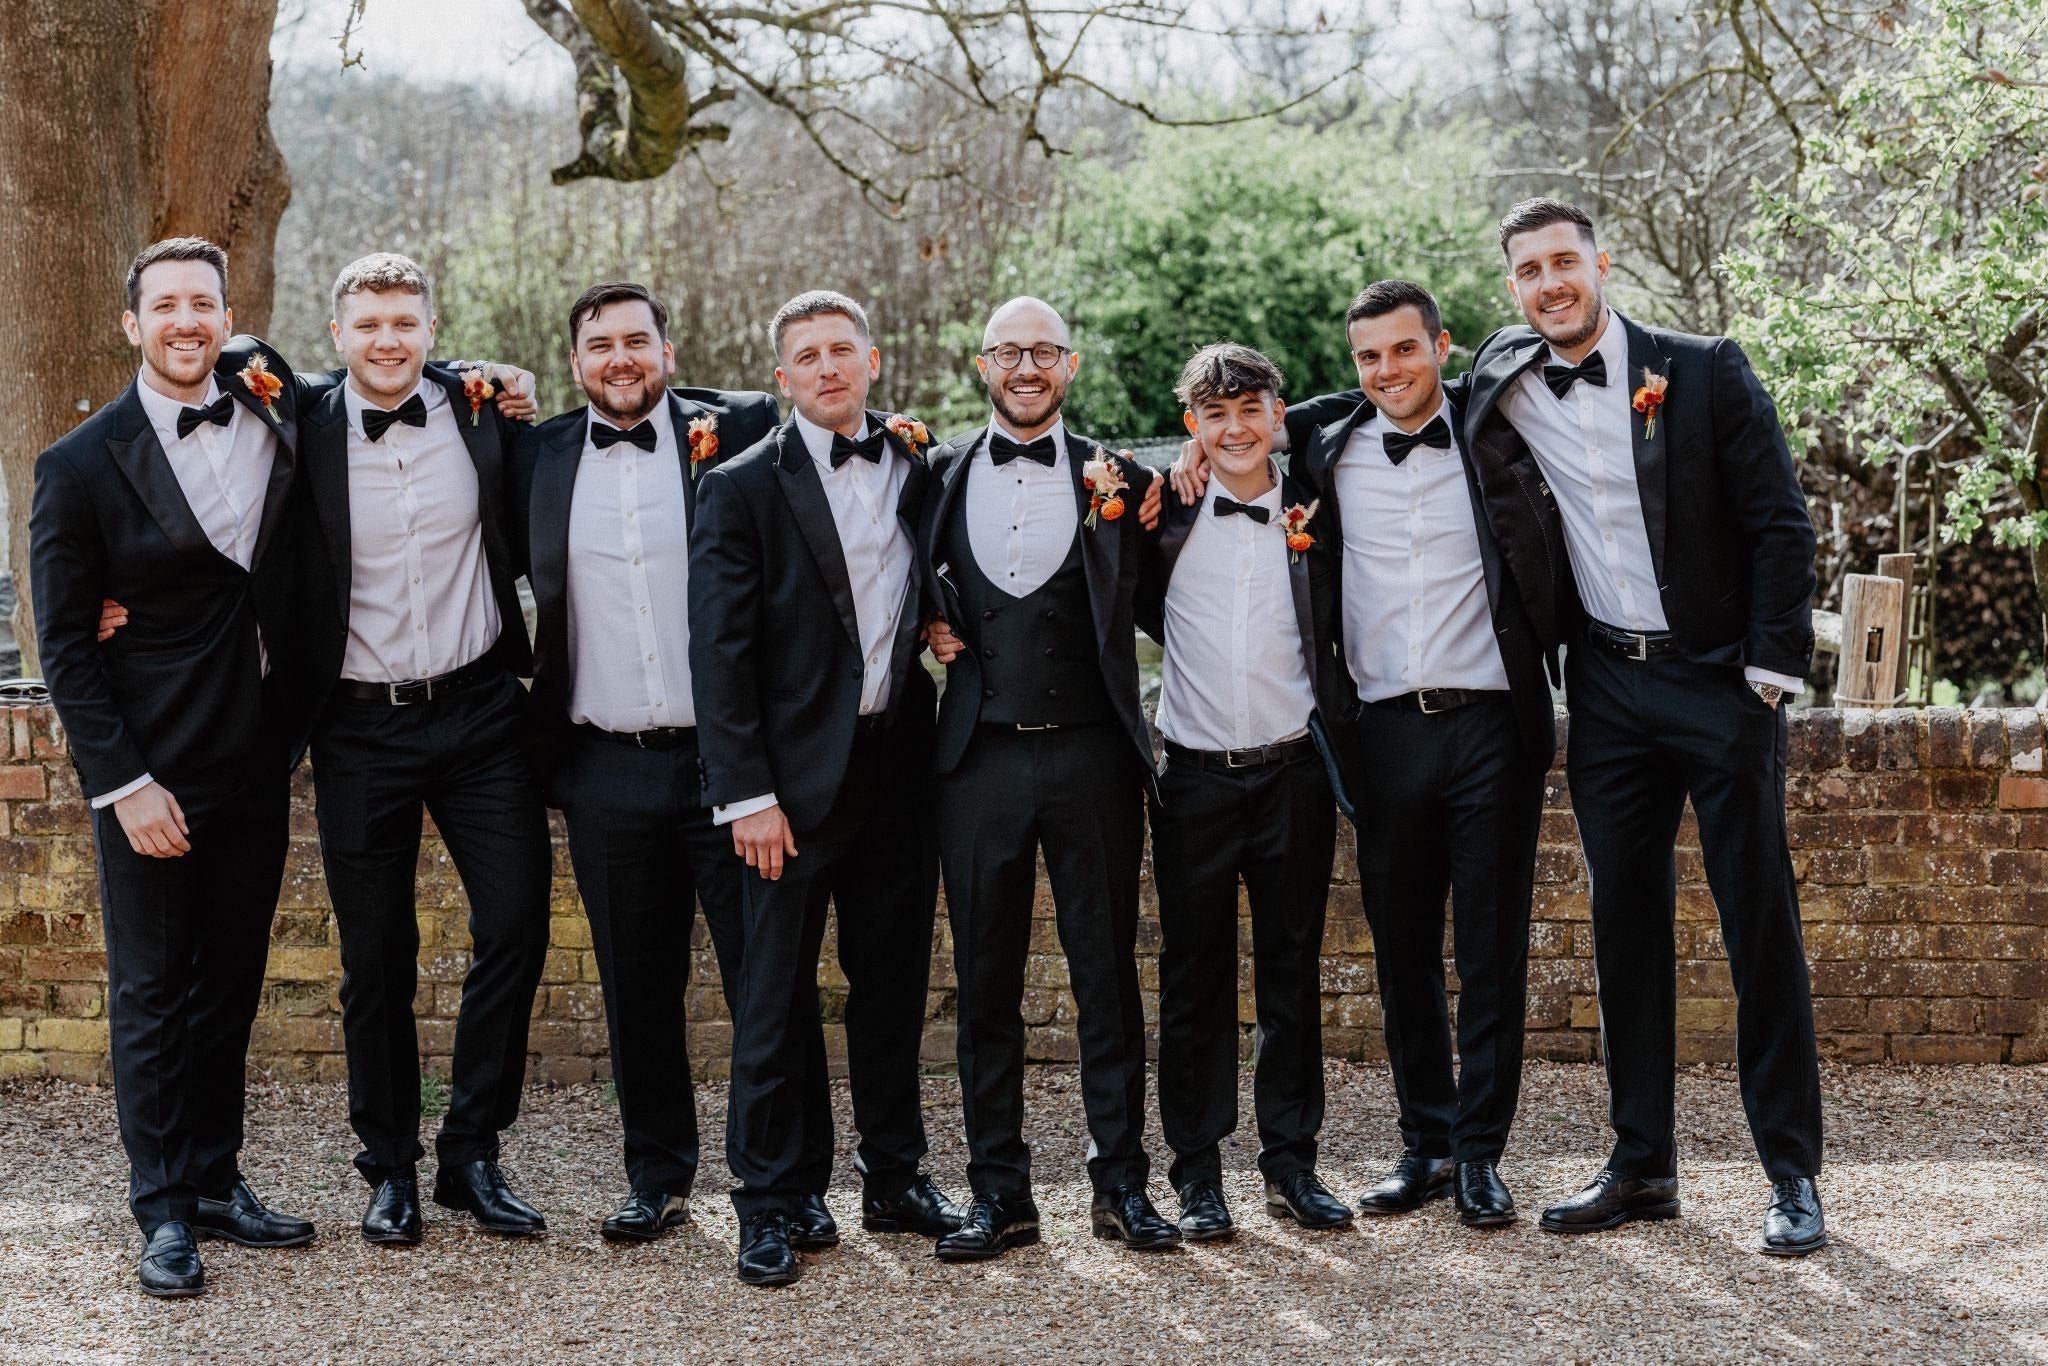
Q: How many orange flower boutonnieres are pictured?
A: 7